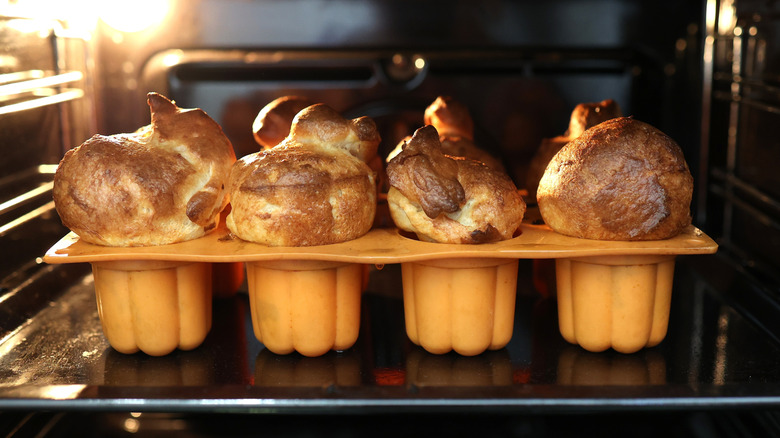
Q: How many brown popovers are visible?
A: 7